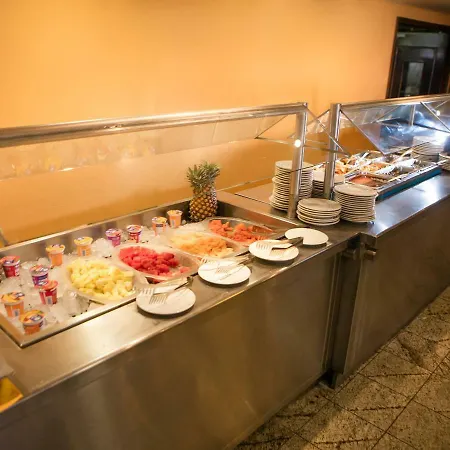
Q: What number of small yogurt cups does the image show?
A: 11